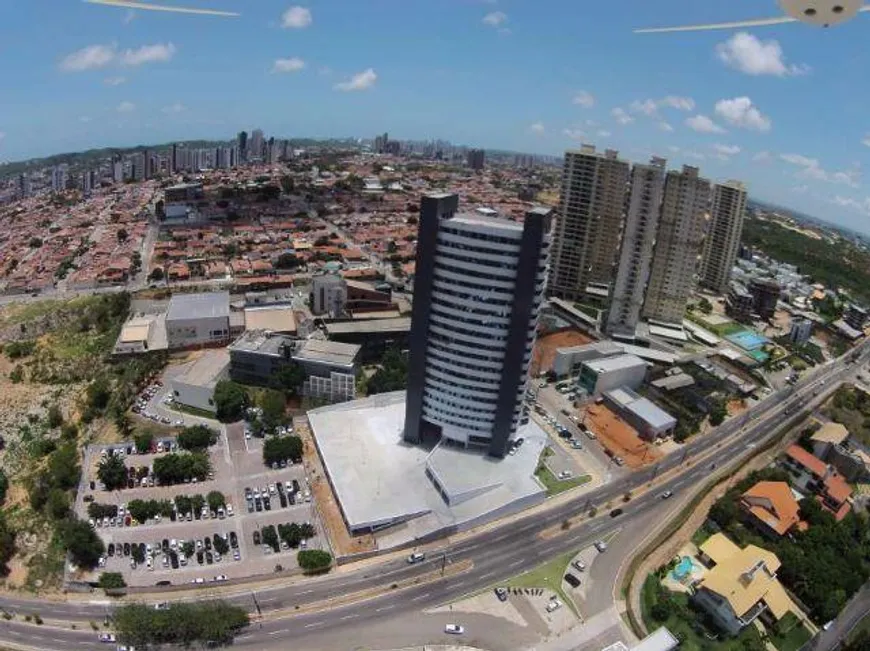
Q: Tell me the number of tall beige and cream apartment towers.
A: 4